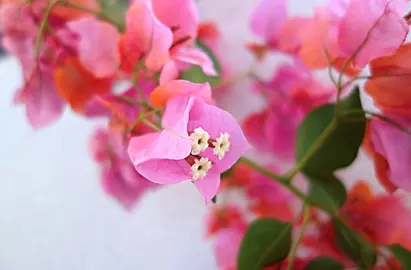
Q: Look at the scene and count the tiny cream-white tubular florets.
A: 3